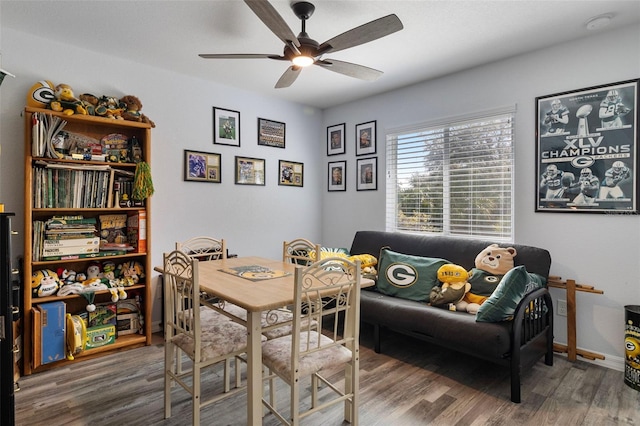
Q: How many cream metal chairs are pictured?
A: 4